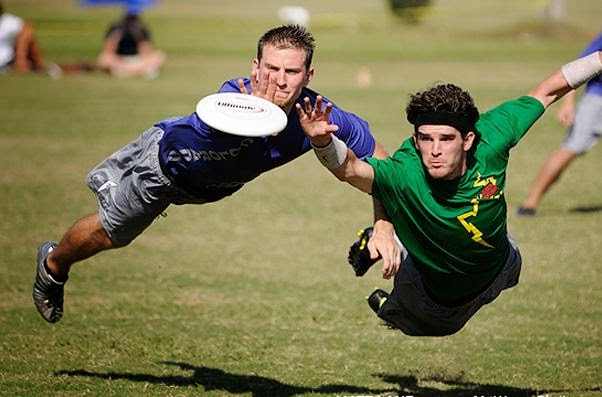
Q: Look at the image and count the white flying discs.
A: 1